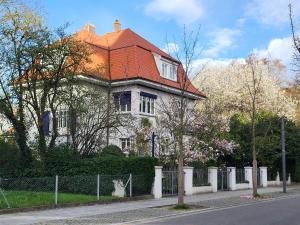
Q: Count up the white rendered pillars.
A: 6